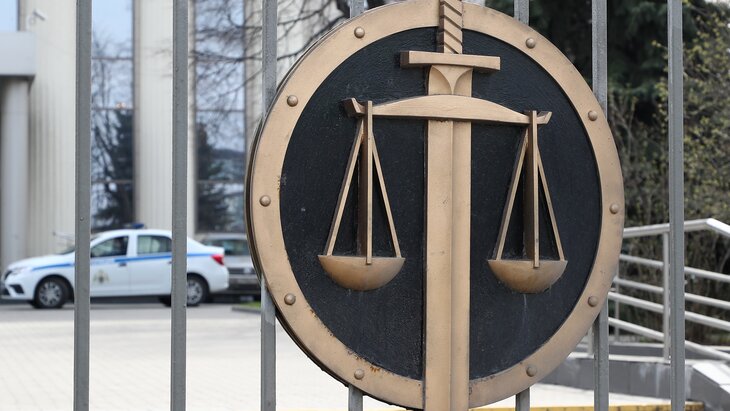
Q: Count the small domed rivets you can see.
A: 10